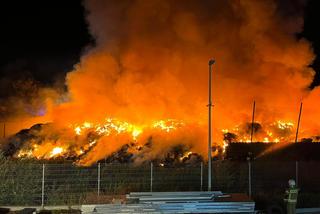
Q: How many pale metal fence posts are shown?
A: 6